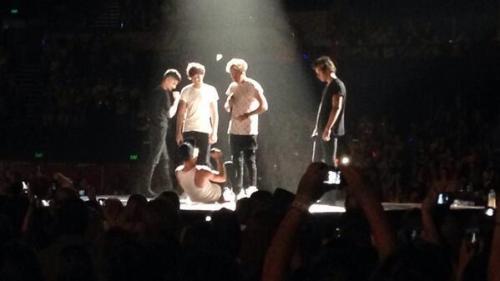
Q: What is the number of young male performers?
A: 5